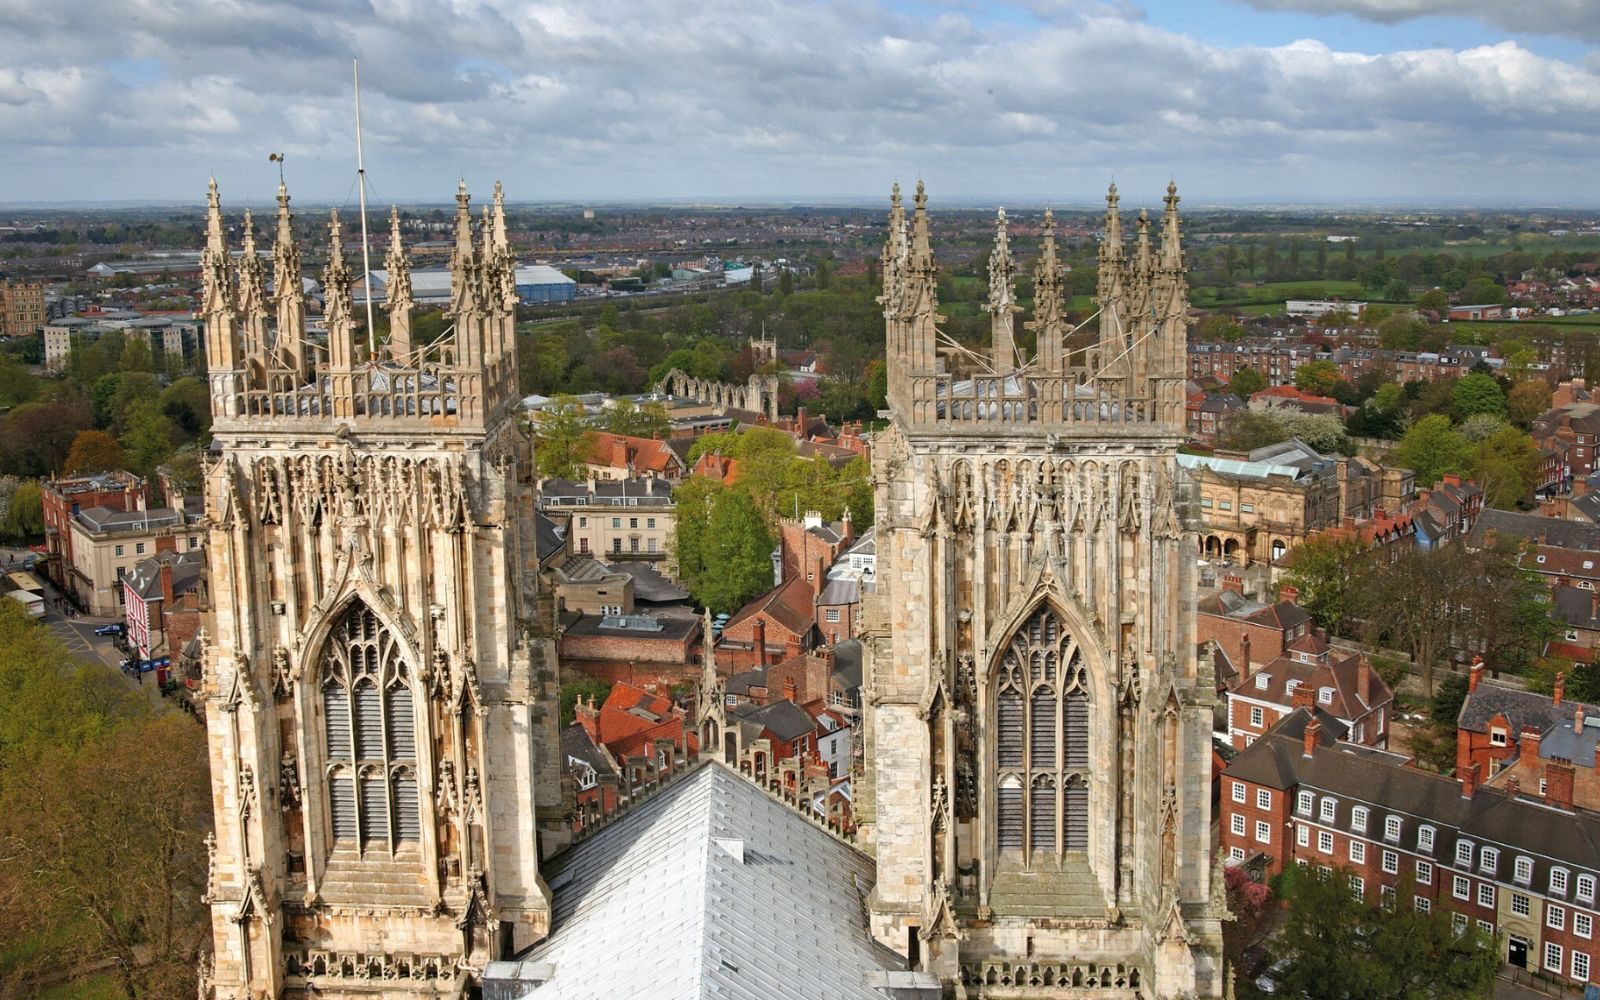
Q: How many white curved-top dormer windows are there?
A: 10